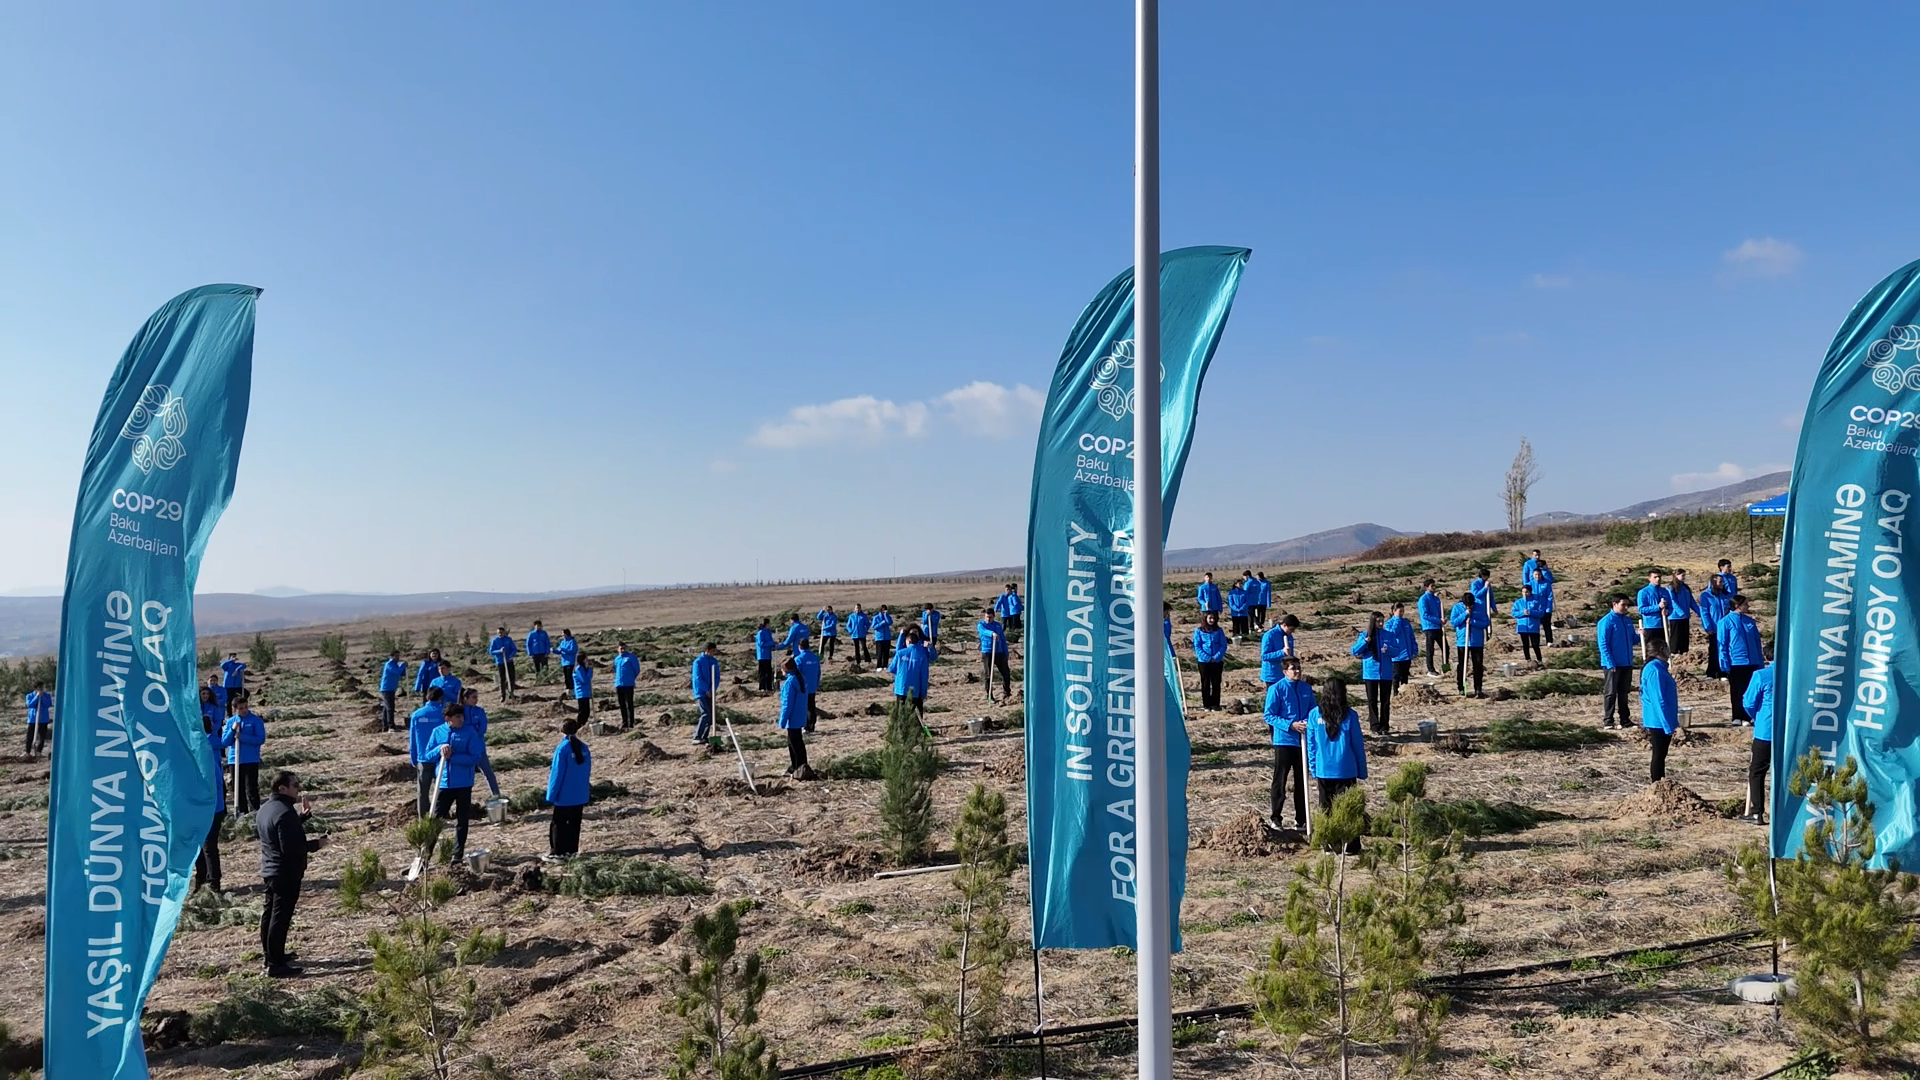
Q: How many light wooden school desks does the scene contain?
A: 0